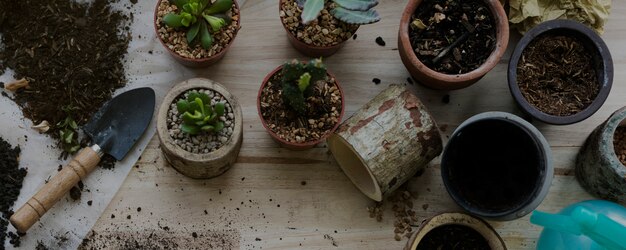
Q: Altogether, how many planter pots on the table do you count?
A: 10